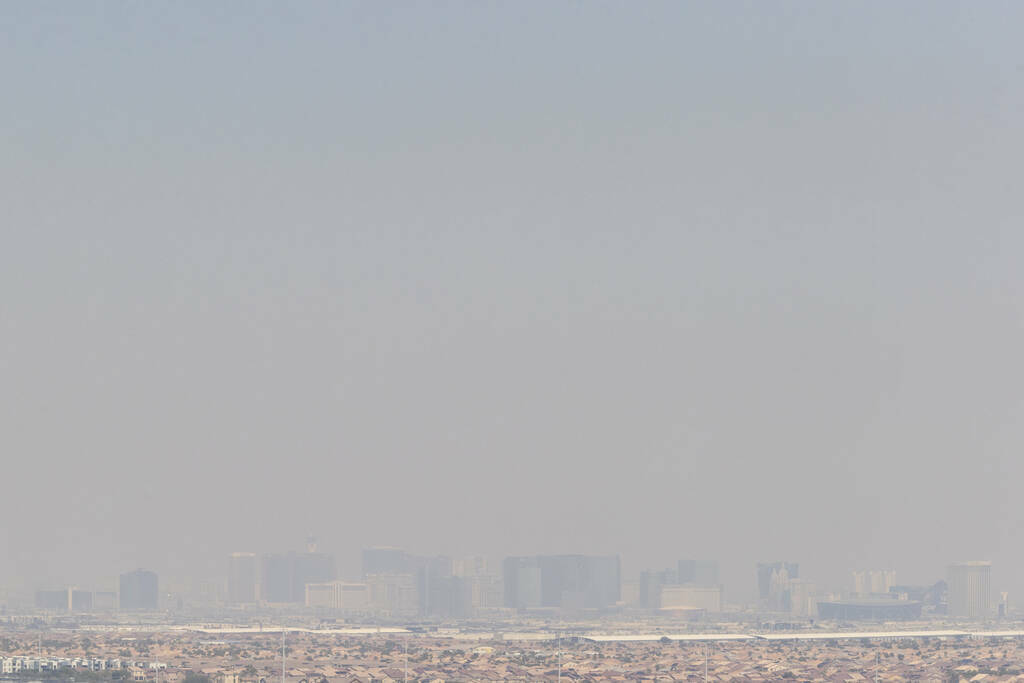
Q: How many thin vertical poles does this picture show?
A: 7